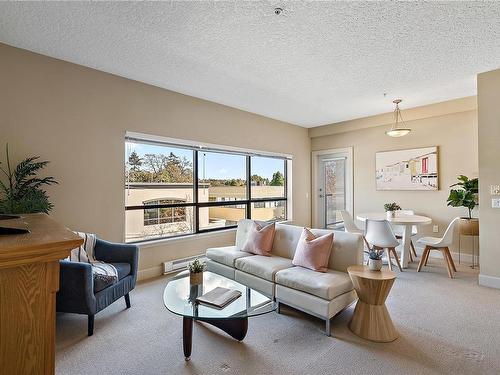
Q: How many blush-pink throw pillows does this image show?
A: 2